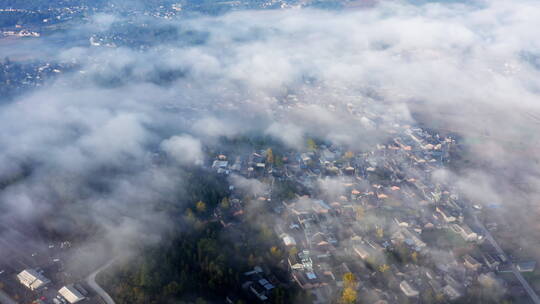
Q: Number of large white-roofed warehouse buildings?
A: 2